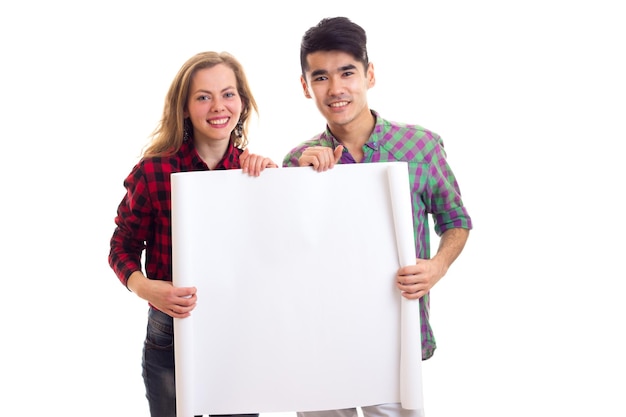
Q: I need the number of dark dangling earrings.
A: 2